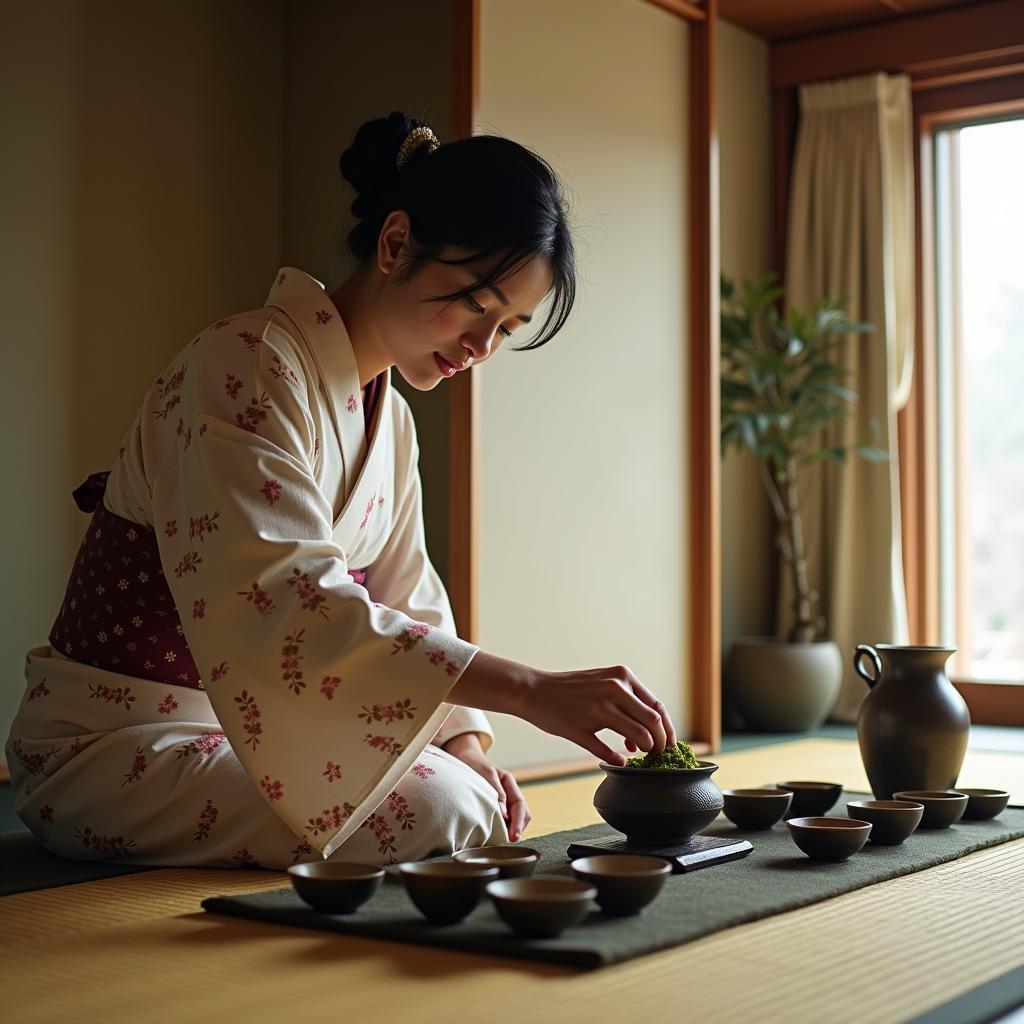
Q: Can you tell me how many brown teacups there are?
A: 11